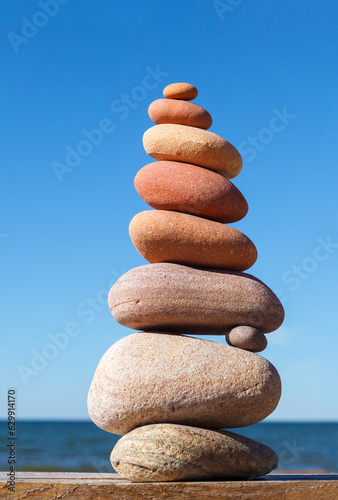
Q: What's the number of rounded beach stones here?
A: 9